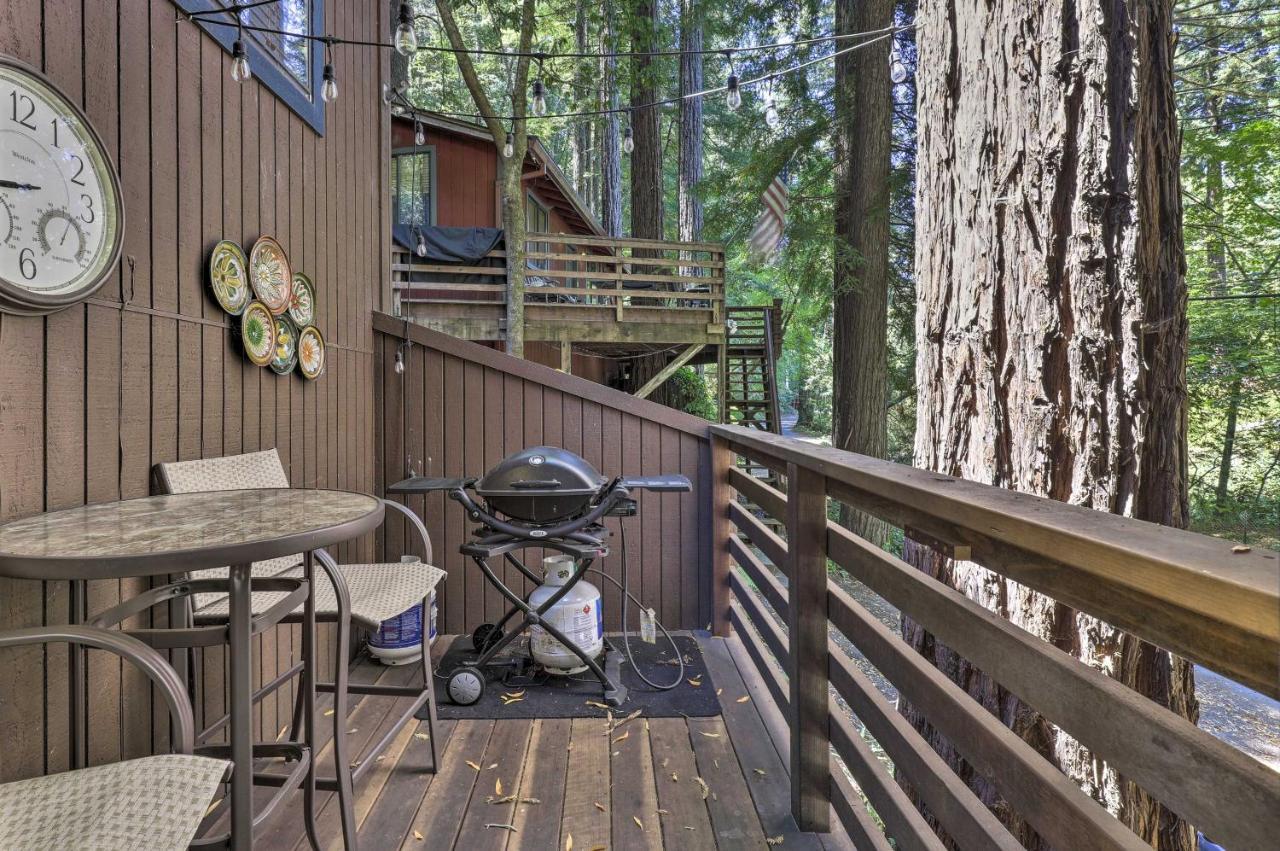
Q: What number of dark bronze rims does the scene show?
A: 2